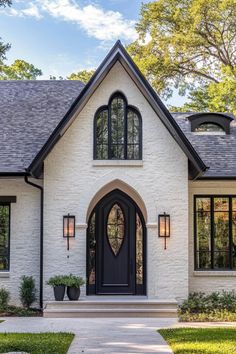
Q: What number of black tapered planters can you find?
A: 2